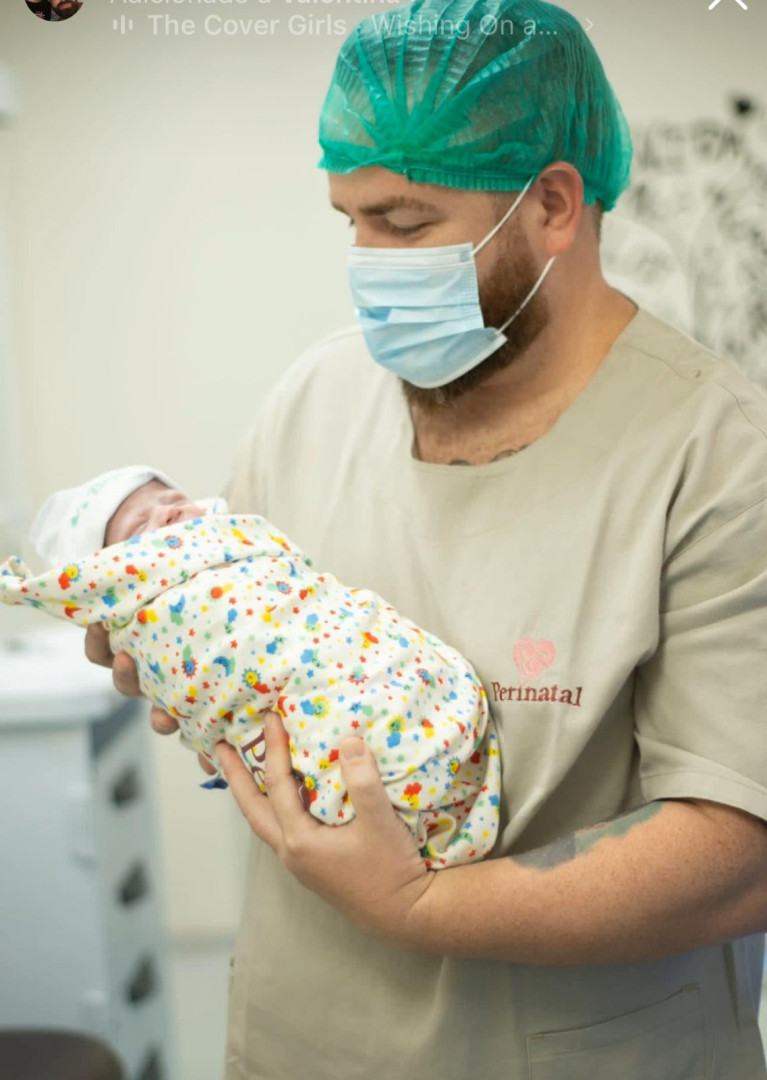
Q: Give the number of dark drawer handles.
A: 4